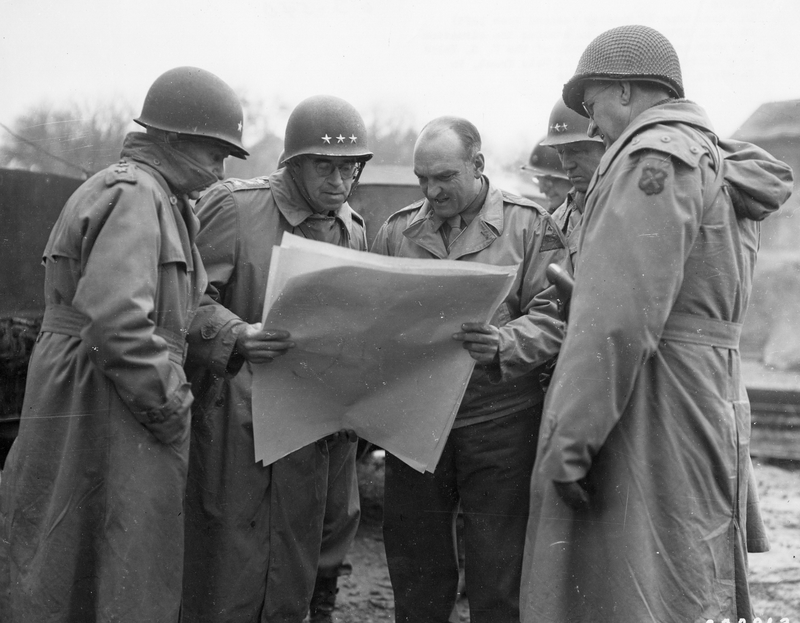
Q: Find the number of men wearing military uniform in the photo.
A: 6